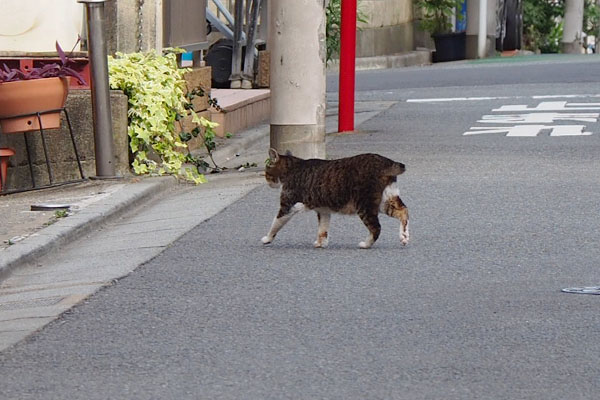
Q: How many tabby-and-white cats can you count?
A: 1